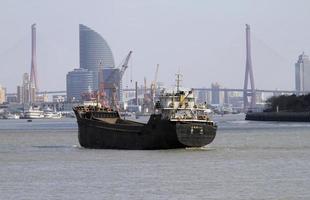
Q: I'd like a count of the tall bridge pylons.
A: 2